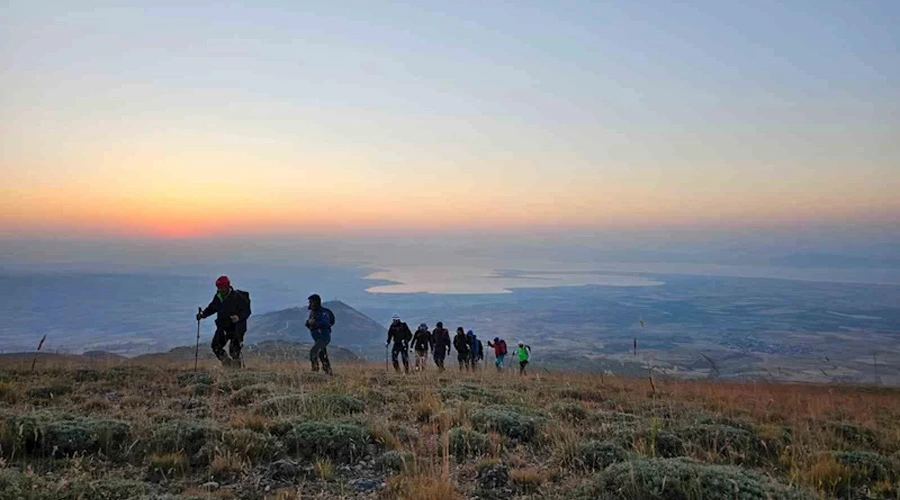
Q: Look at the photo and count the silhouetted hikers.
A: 9